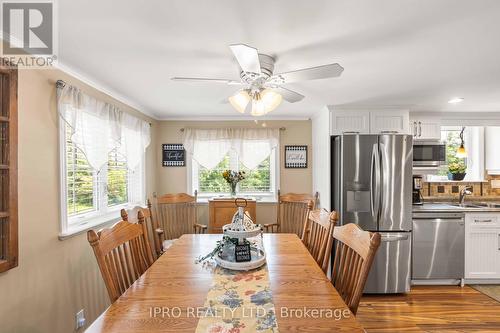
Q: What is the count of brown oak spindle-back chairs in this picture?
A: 6